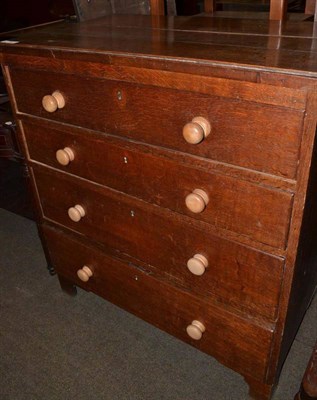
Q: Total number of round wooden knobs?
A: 8